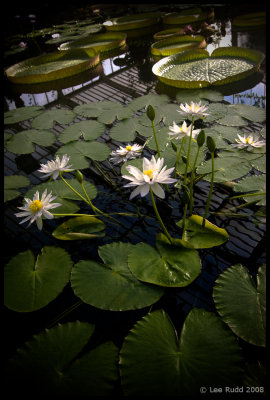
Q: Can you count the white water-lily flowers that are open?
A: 7